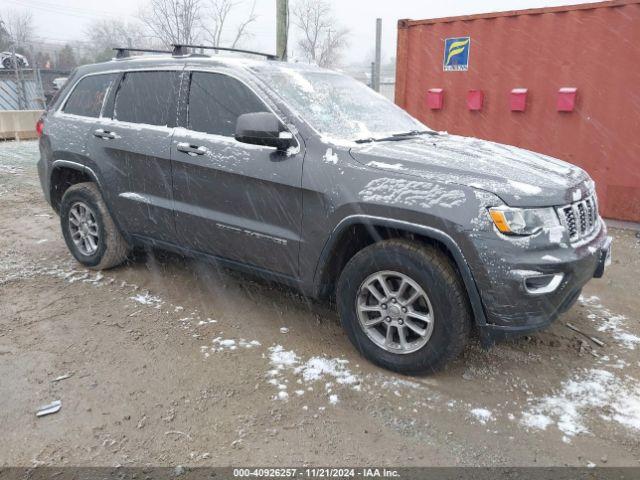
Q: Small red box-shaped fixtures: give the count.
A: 4